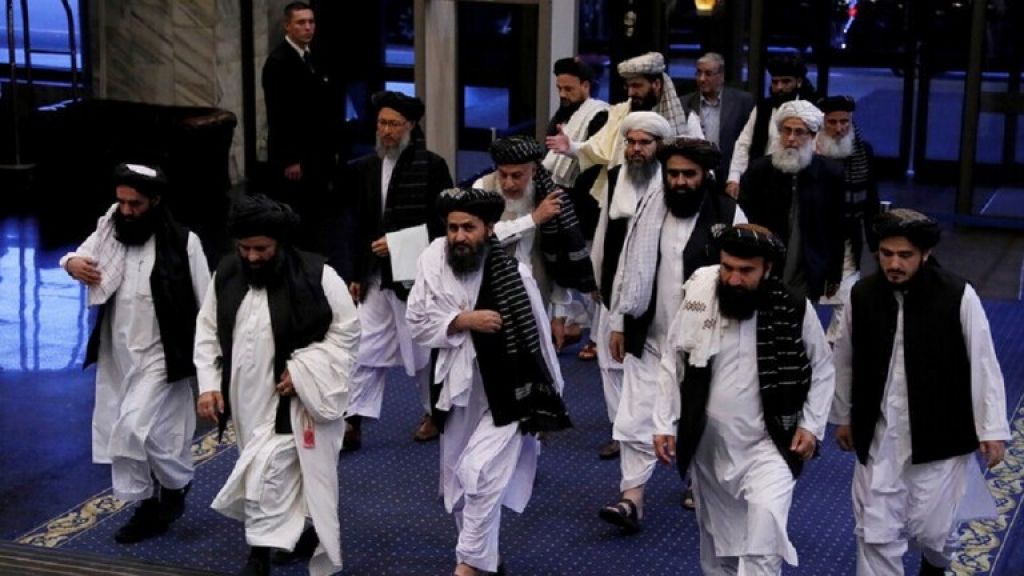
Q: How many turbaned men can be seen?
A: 14